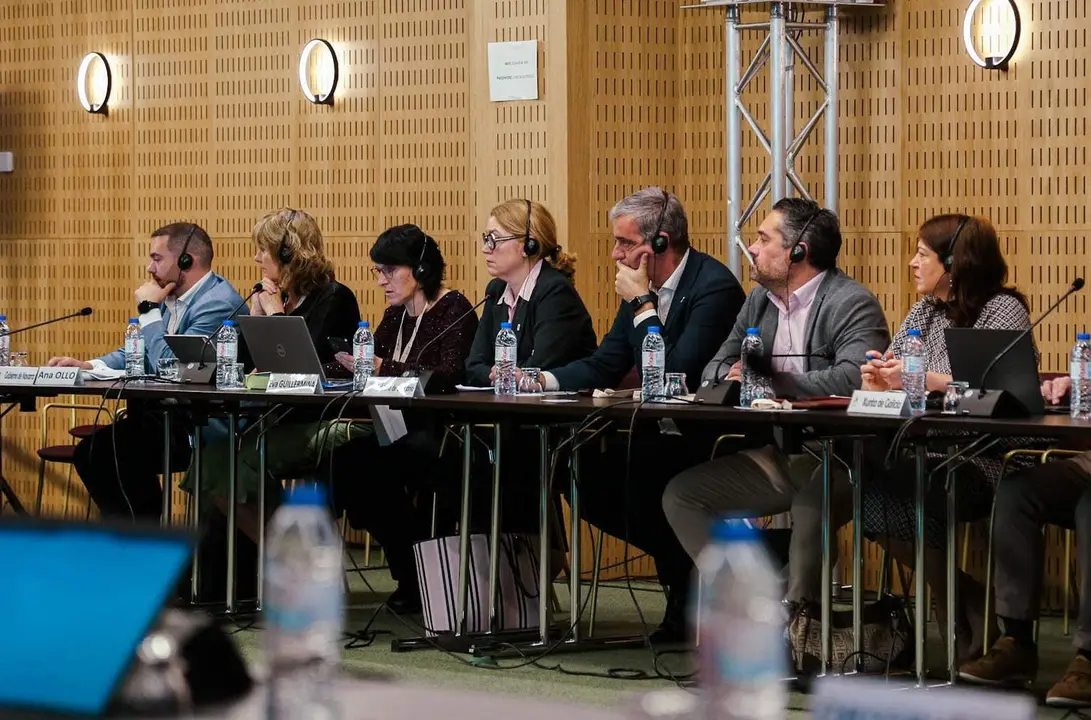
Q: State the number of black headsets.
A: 7